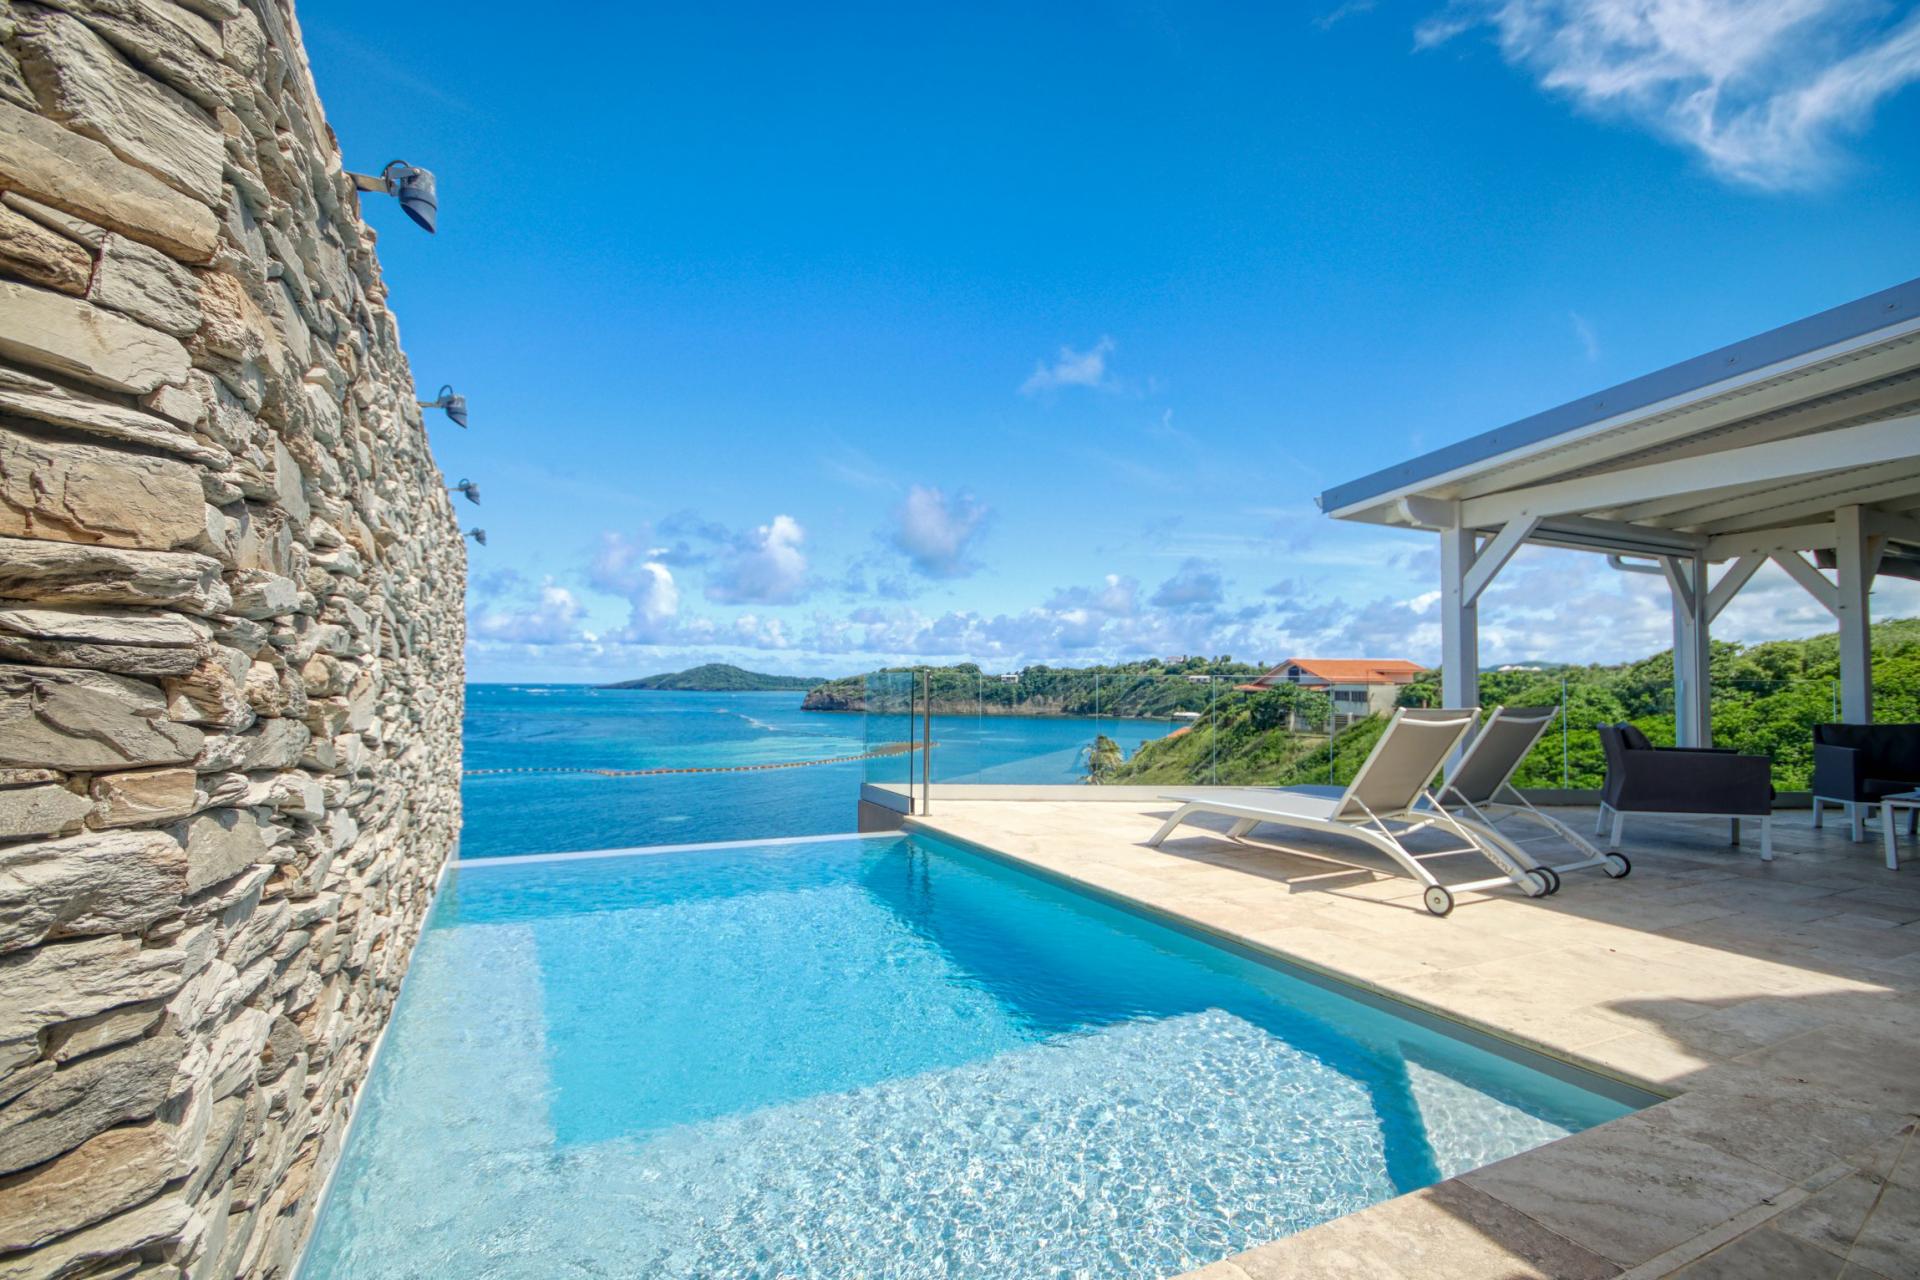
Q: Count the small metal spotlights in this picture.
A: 4